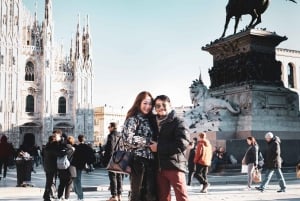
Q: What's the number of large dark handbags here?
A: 1